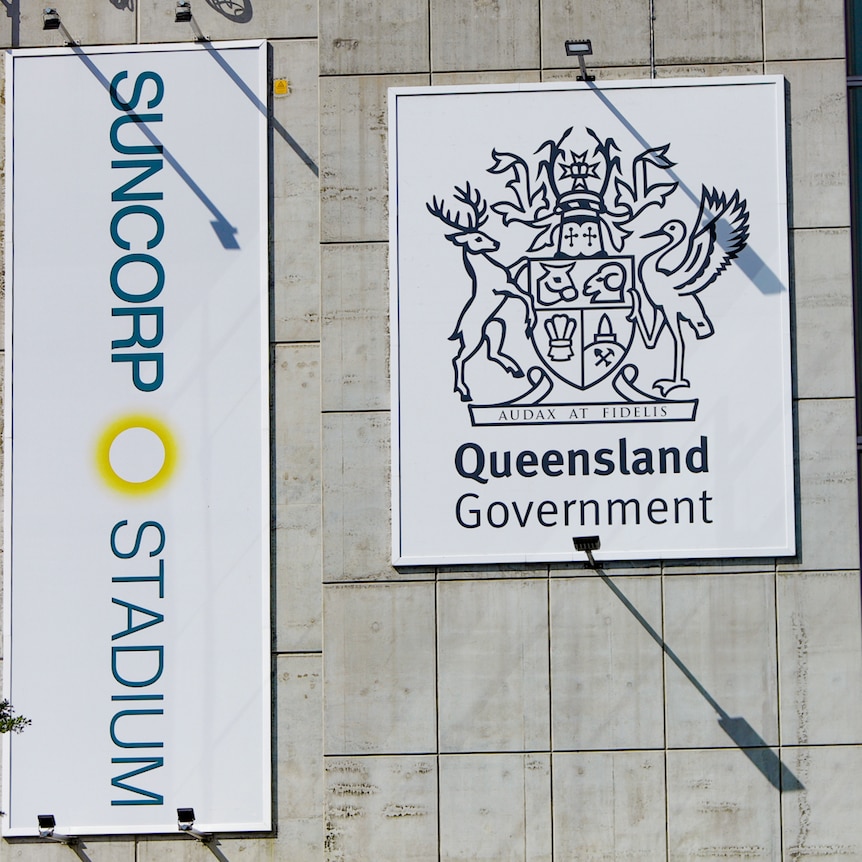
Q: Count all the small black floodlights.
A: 6